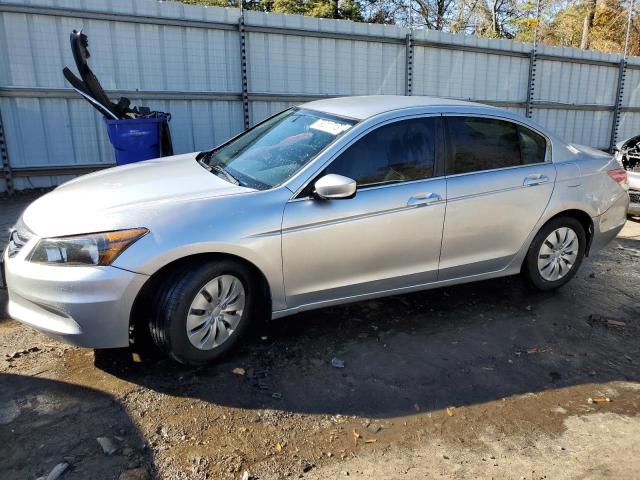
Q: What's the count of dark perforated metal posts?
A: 5